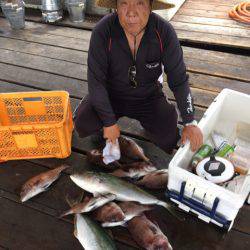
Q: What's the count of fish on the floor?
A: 11